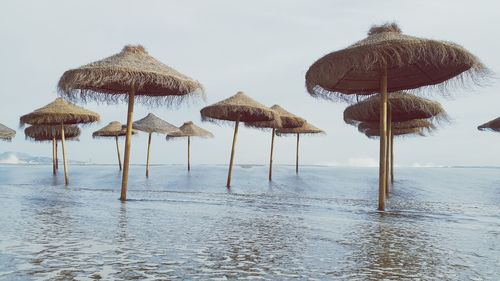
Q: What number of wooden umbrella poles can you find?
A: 13